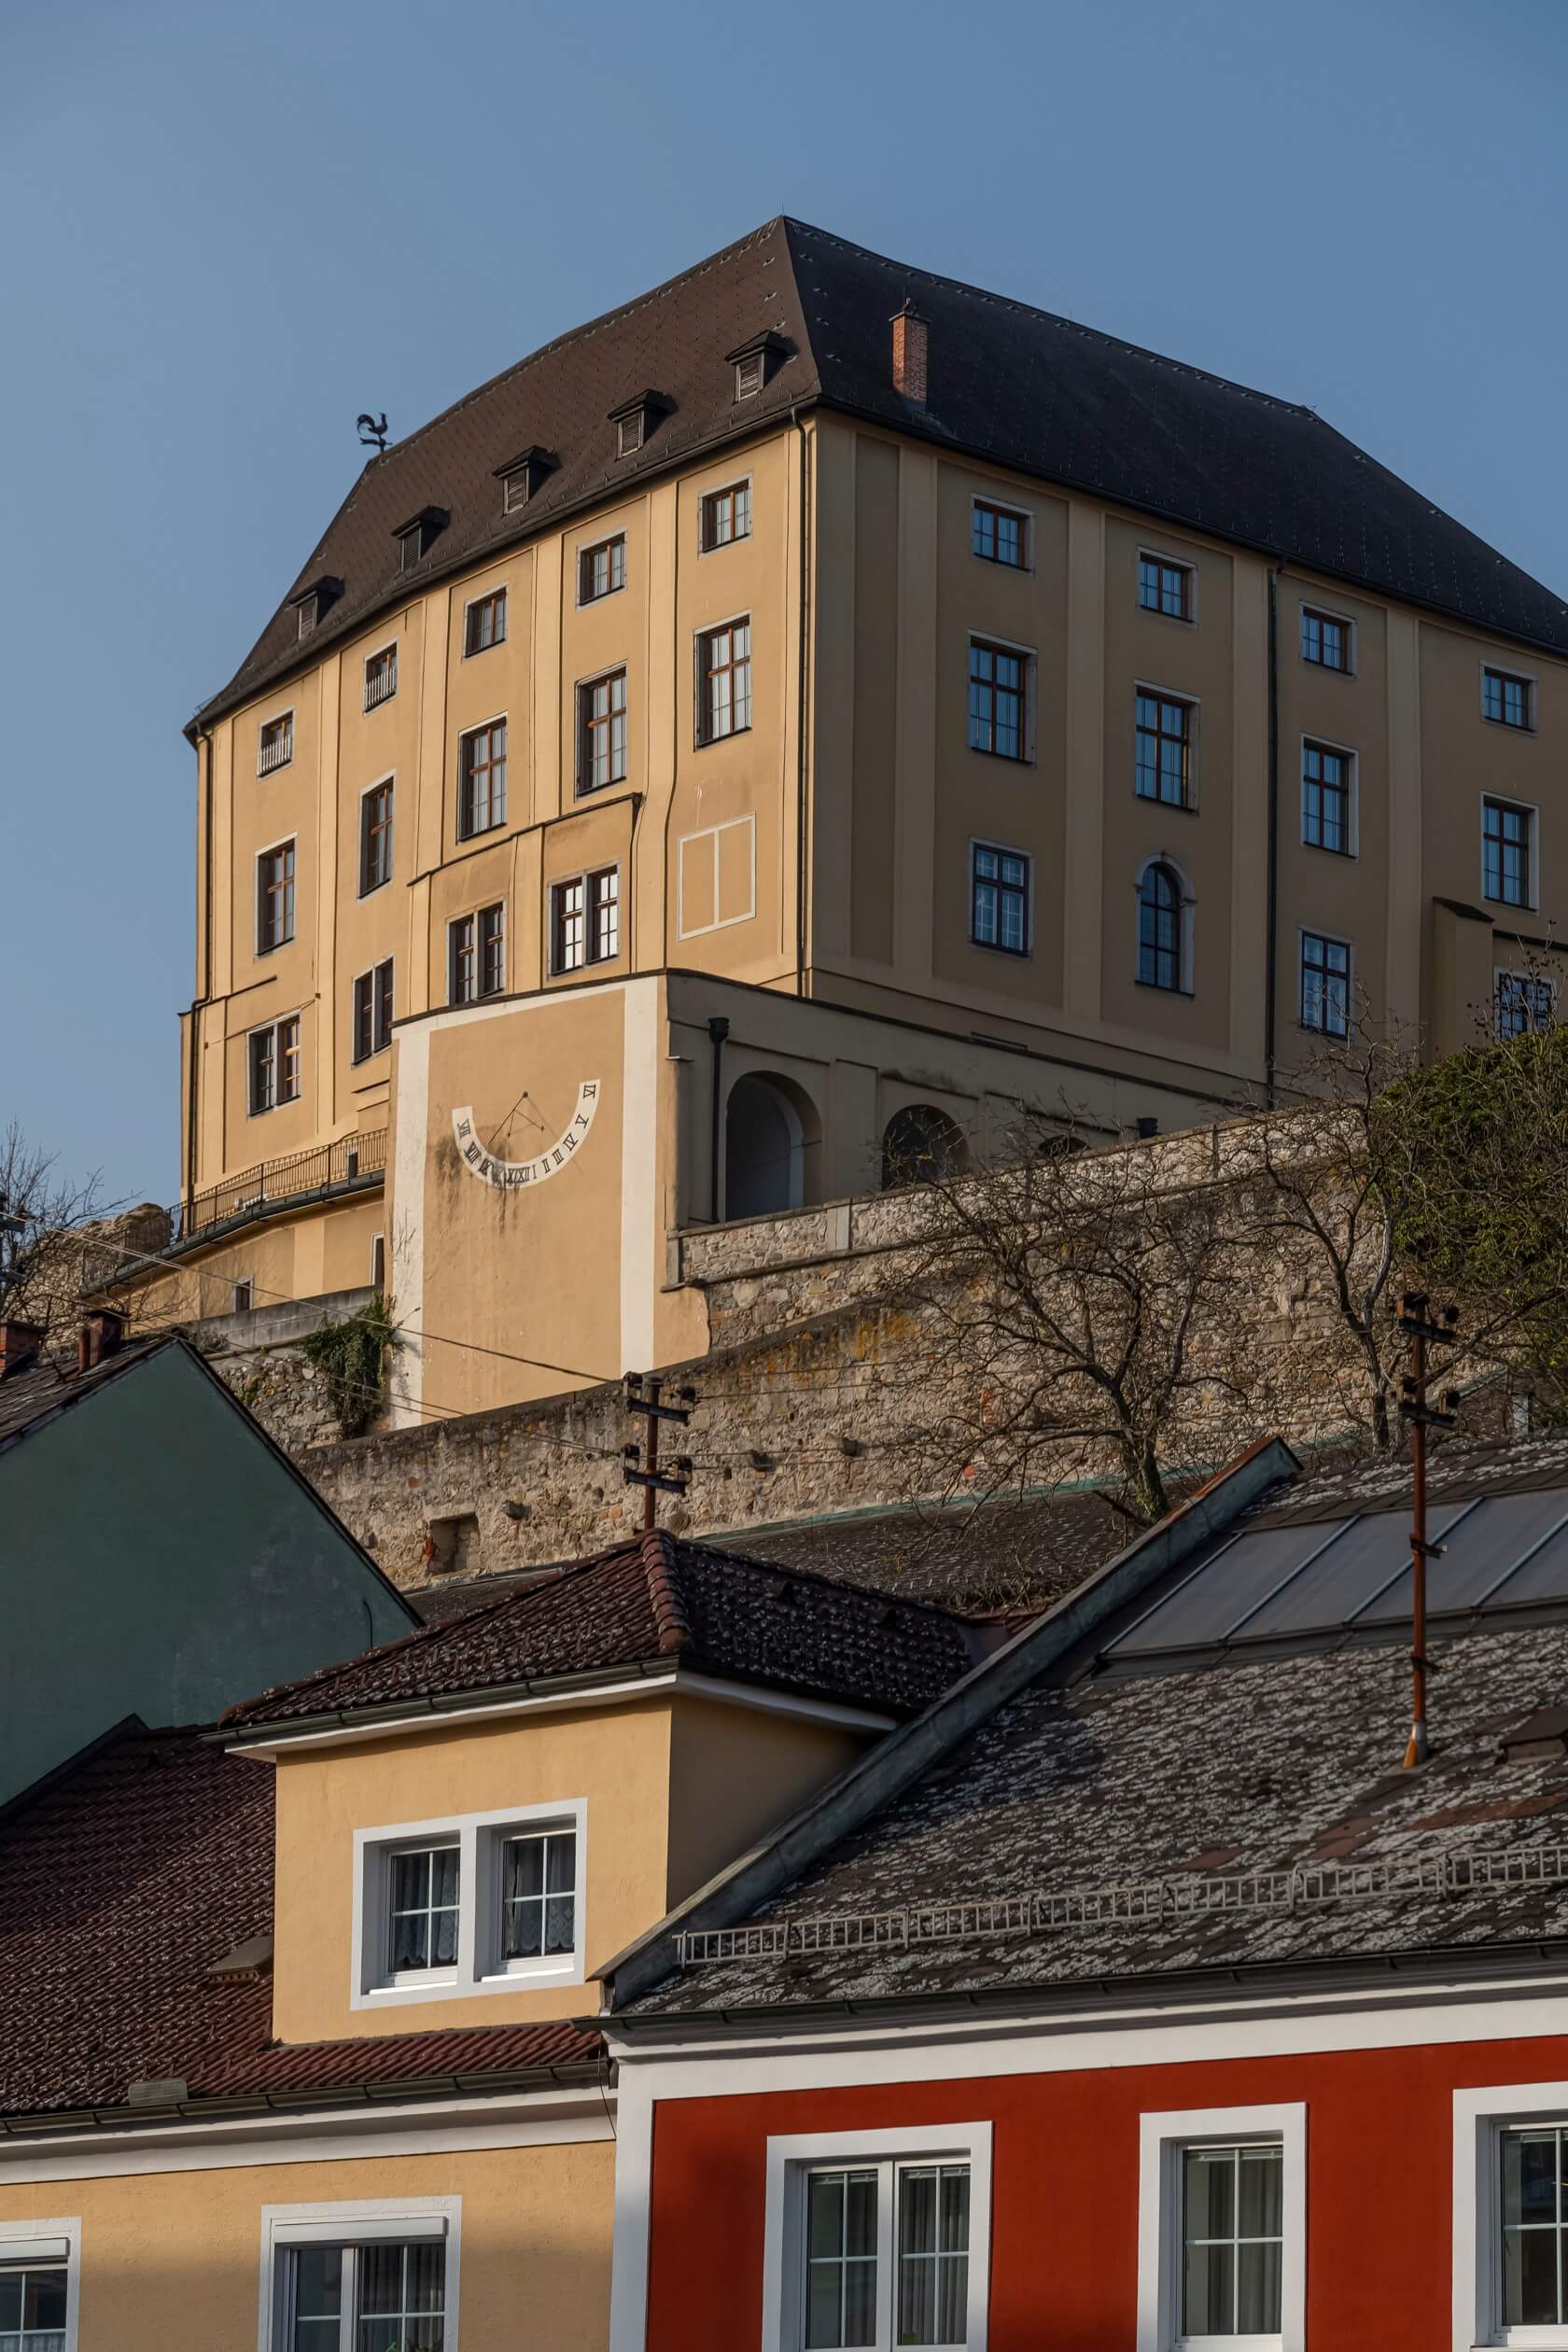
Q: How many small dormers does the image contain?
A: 5